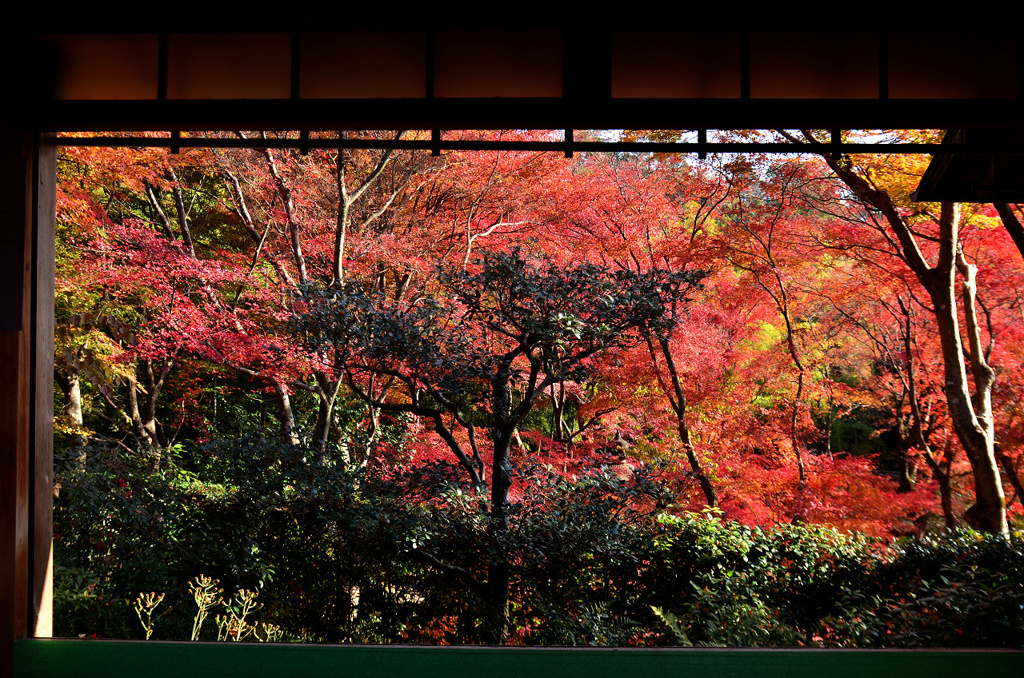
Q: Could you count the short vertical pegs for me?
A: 6